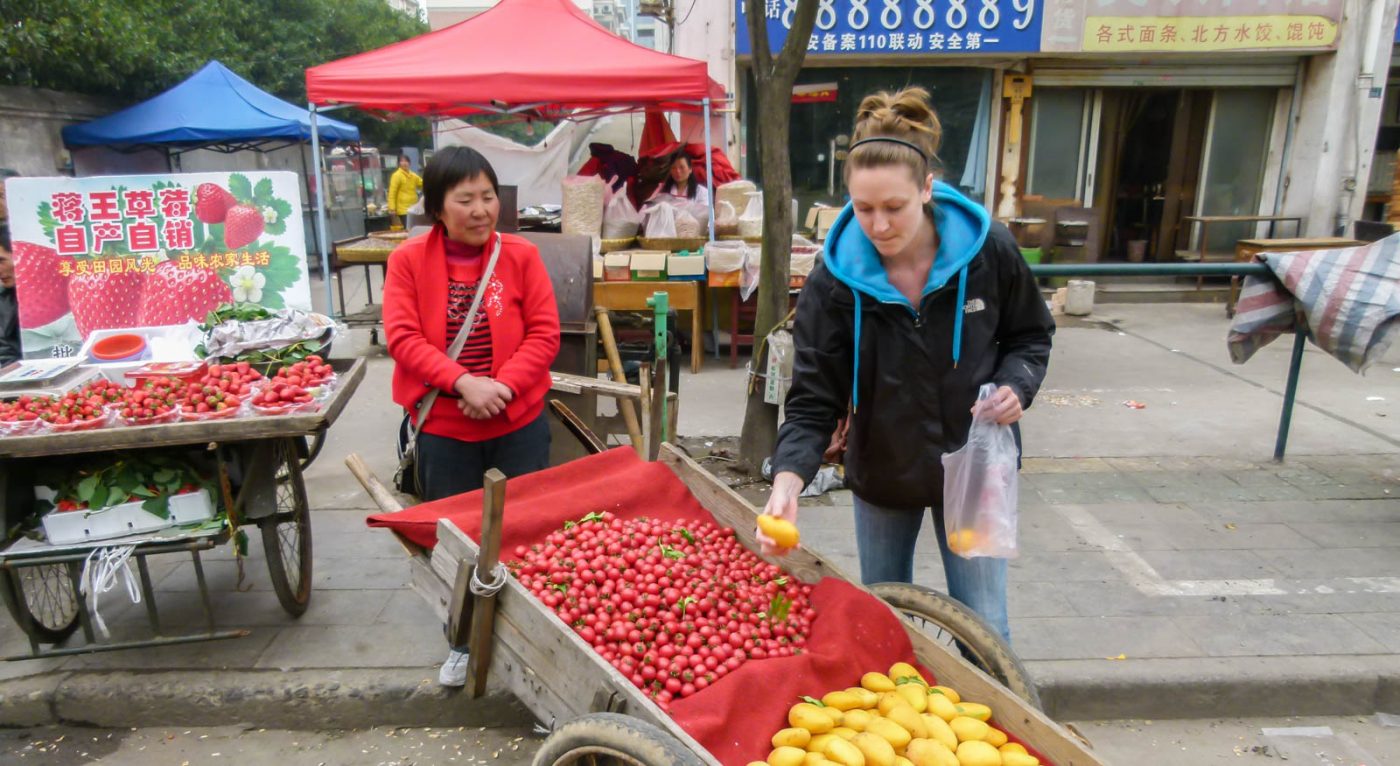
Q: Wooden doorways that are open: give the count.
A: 1